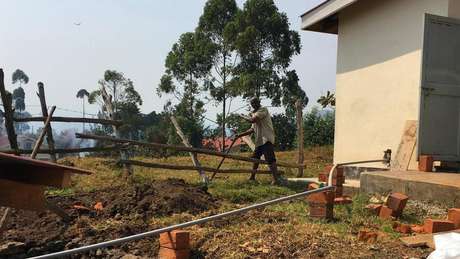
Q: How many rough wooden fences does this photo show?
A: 1